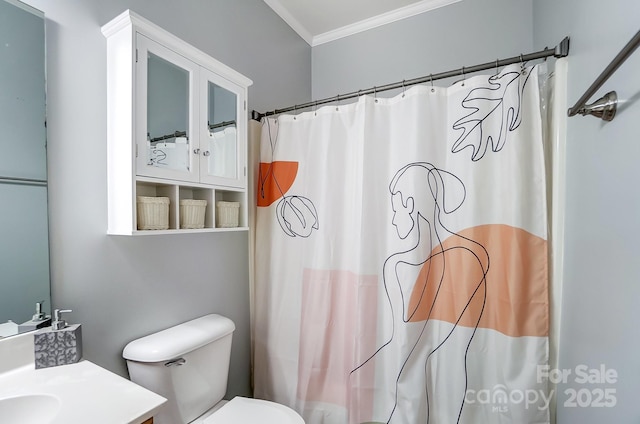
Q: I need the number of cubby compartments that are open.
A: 3